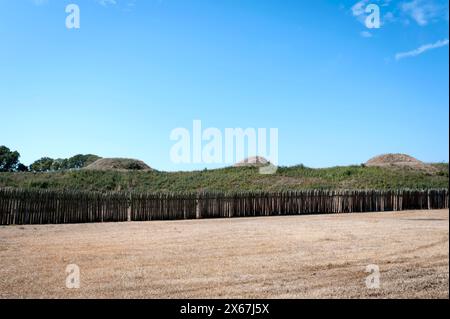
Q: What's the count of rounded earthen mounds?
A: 3